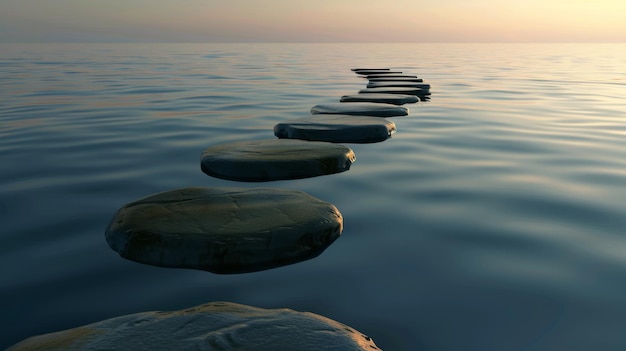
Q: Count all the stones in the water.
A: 12